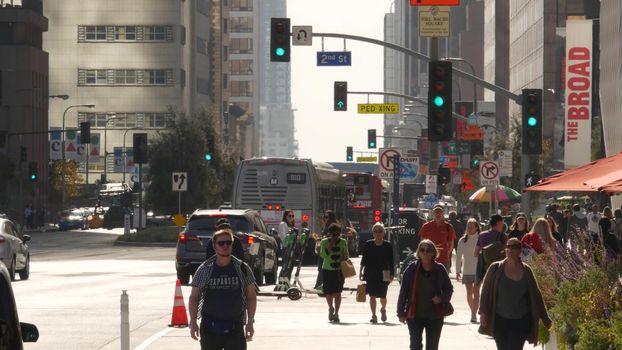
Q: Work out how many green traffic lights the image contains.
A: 9